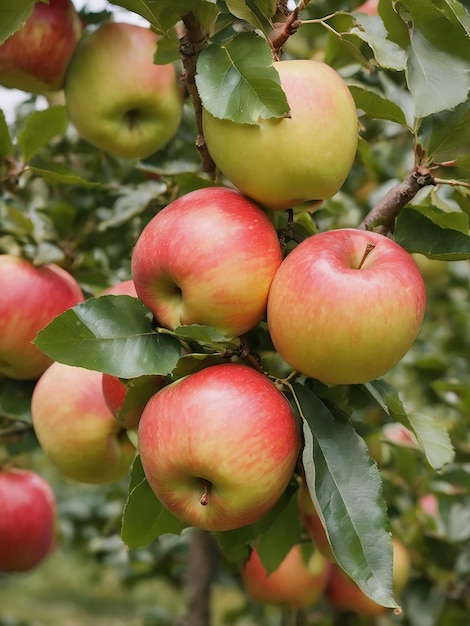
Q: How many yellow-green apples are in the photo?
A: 2